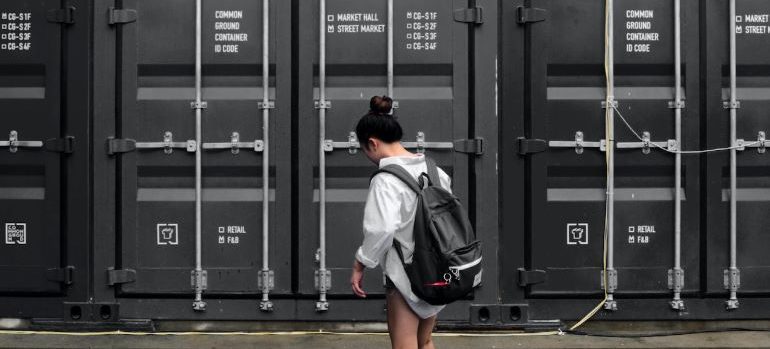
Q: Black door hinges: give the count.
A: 11